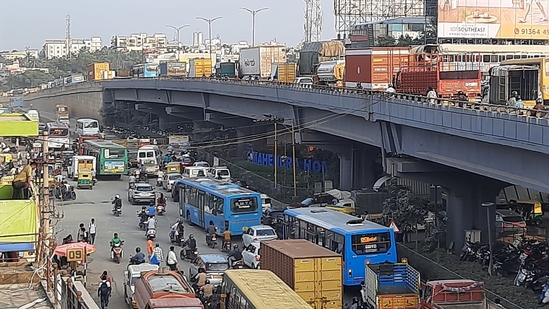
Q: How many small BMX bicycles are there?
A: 0